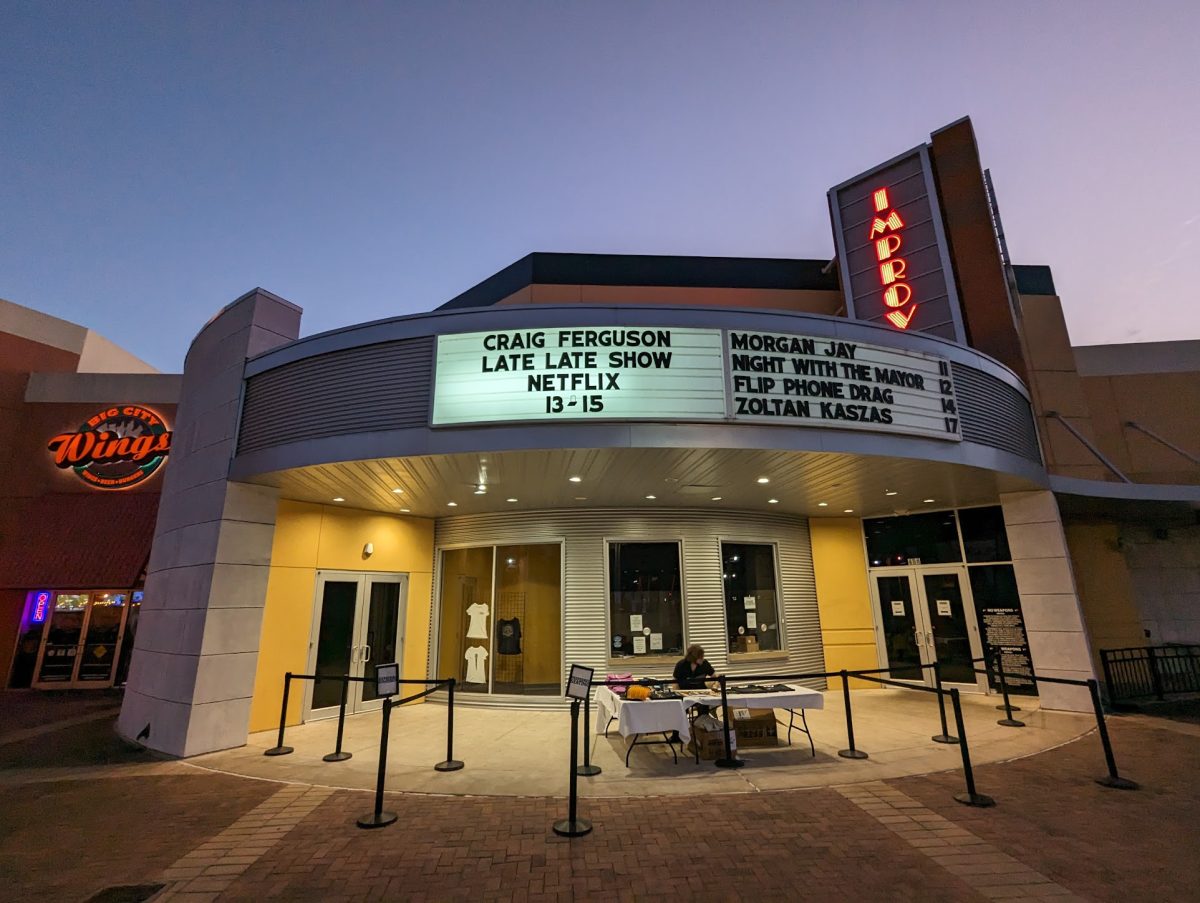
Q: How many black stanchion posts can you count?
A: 13